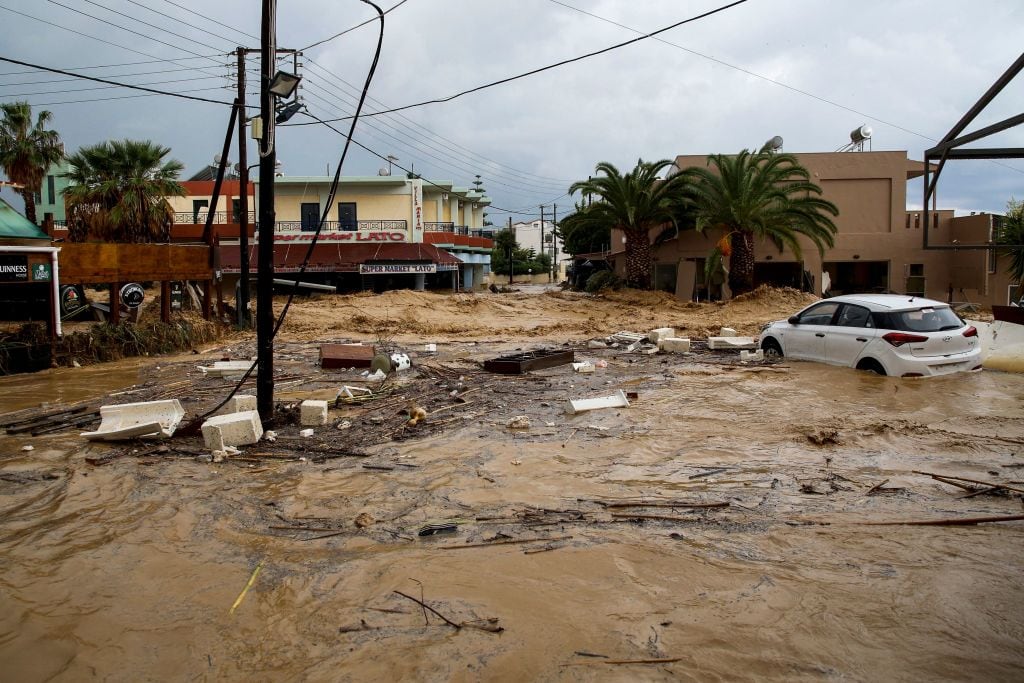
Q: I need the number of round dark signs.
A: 2